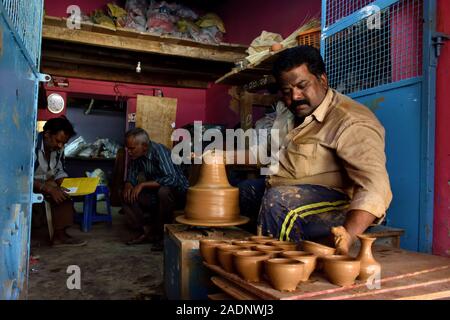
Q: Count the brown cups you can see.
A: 11